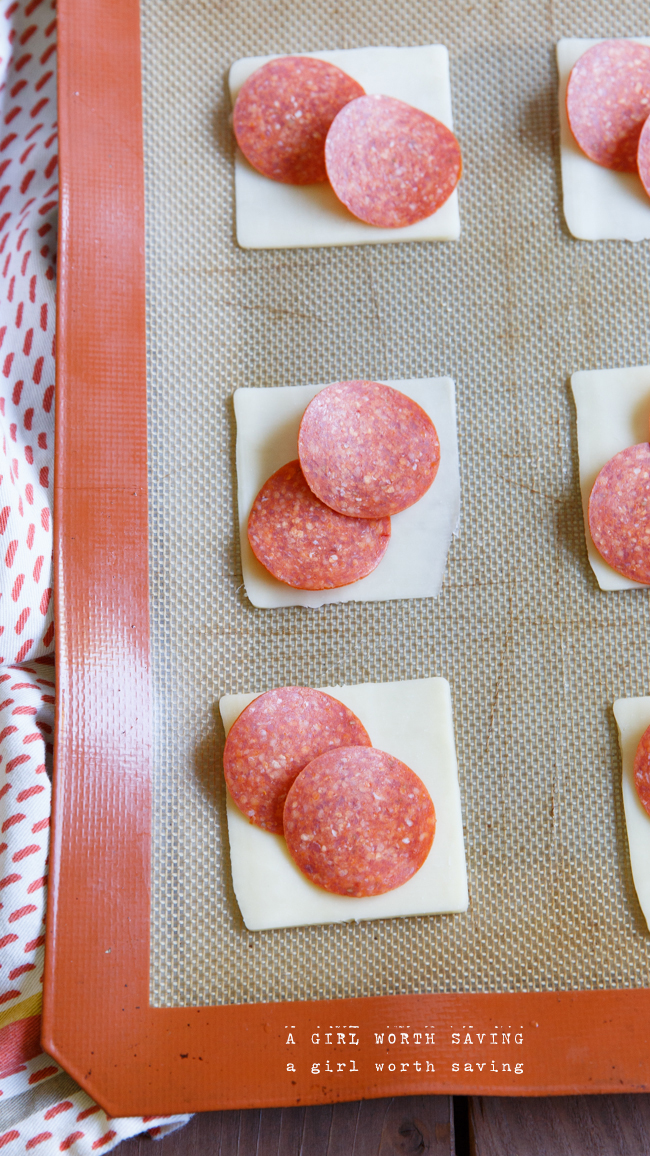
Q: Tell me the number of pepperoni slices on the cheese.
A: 10